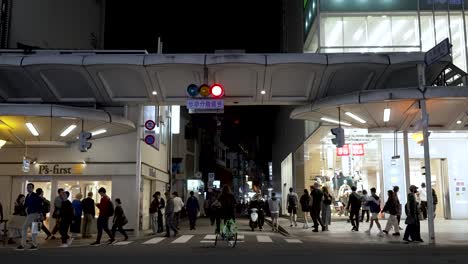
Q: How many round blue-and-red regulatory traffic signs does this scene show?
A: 2